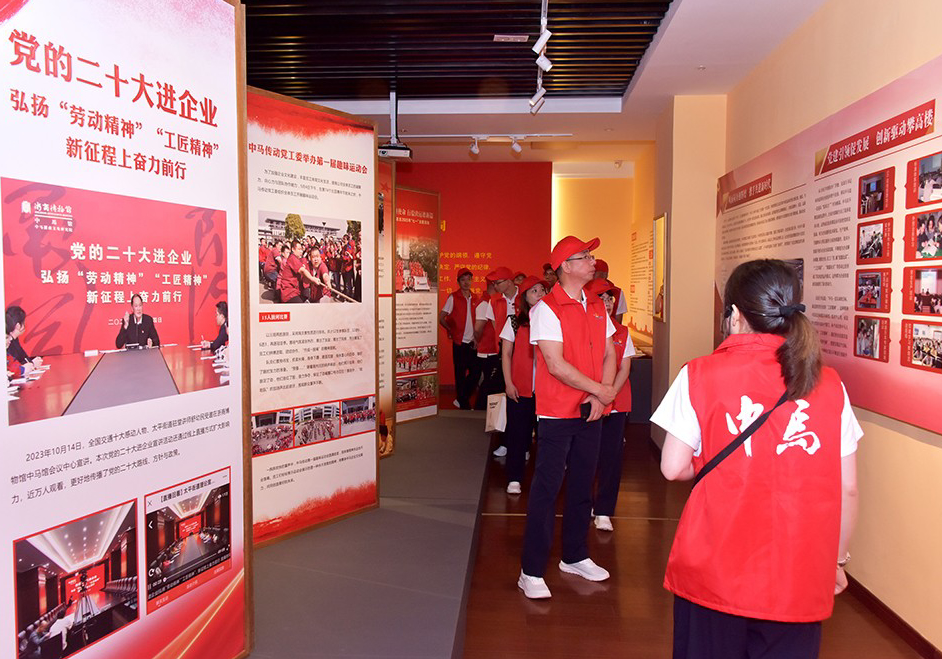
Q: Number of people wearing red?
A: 10